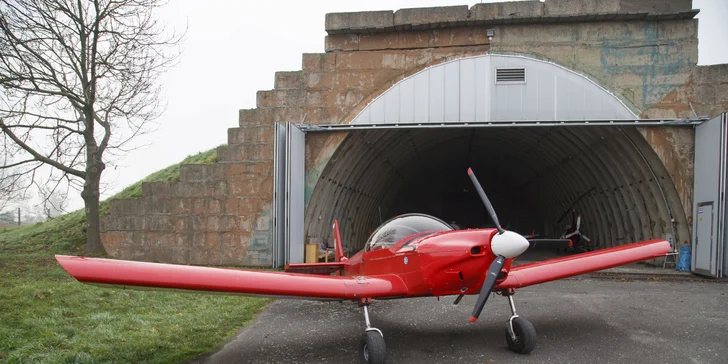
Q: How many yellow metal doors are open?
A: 0